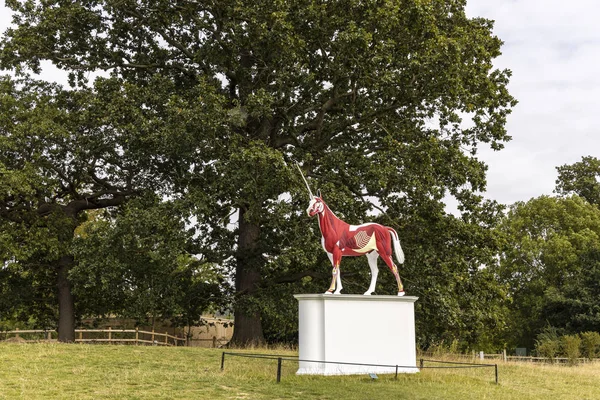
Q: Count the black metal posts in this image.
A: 5